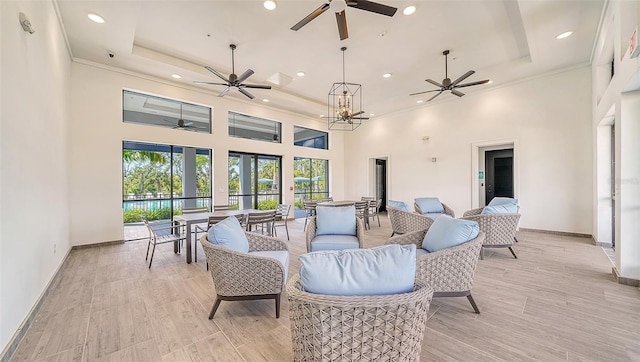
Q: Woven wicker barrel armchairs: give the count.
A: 8